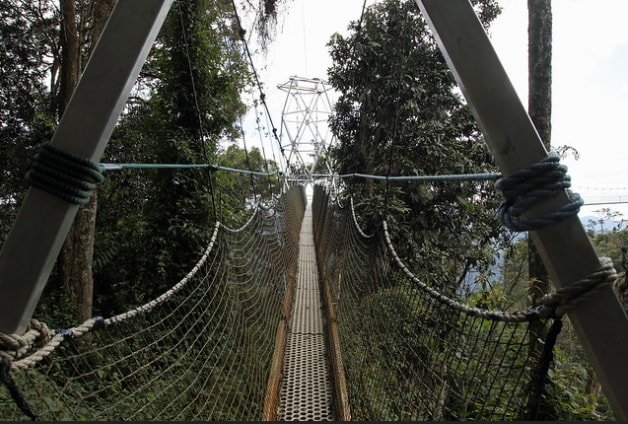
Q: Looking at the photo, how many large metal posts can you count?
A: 2